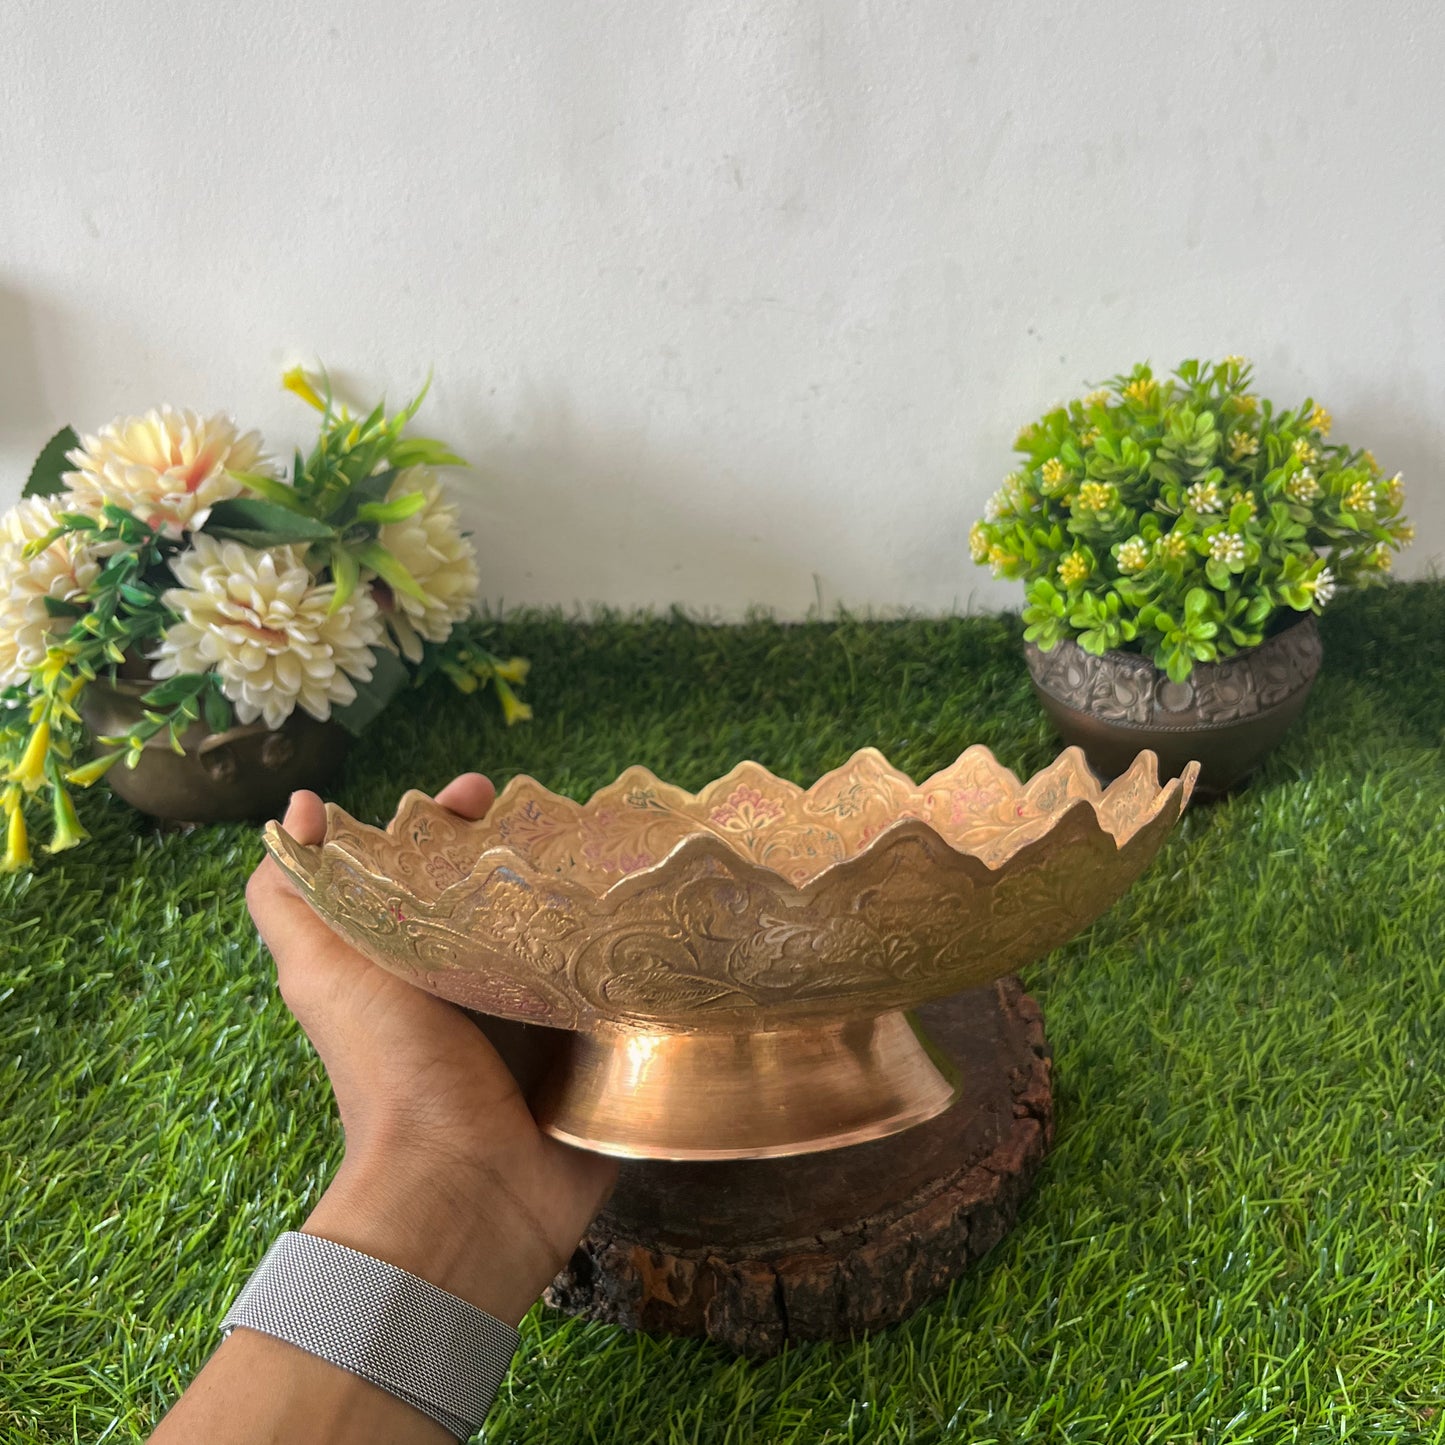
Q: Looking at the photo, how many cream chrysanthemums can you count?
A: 4